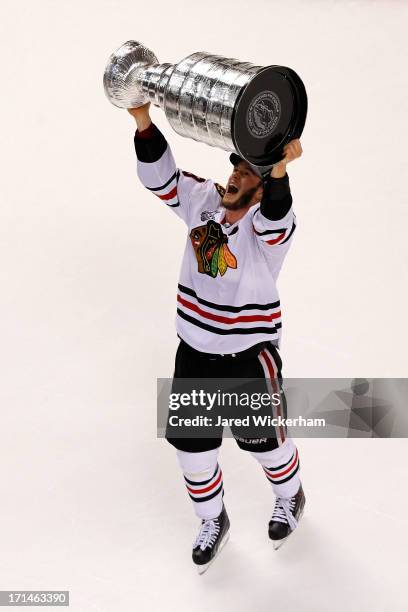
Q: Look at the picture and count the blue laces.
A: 0